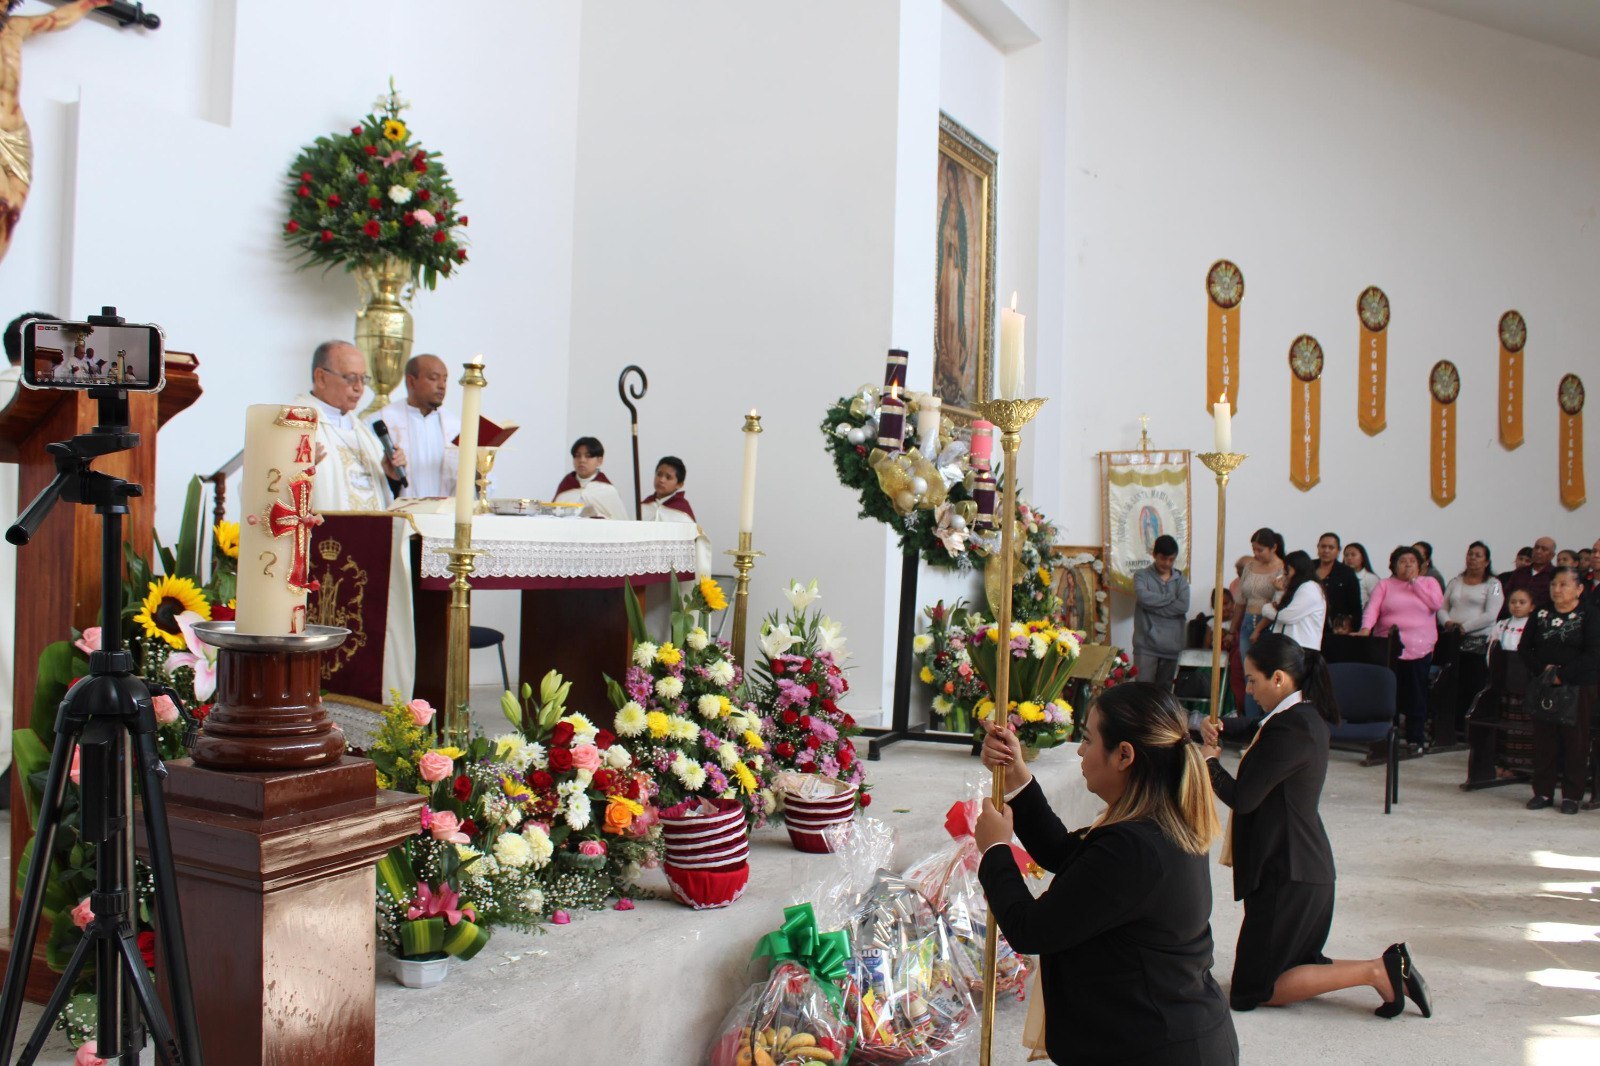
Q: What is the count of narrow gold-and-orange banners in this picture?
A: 6